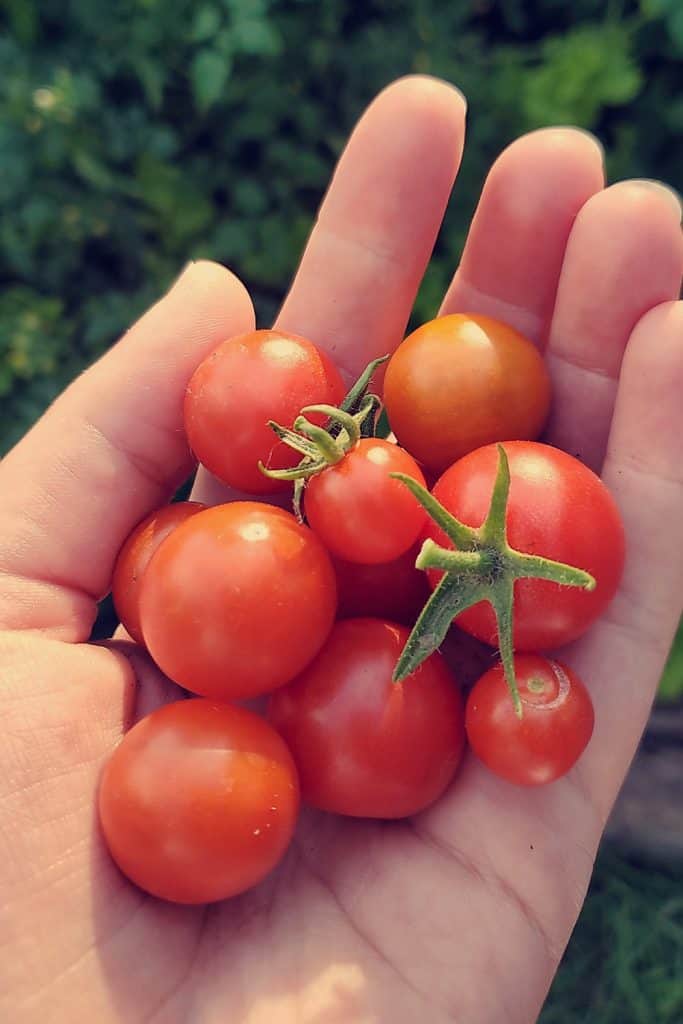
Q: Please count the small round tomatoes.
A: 10